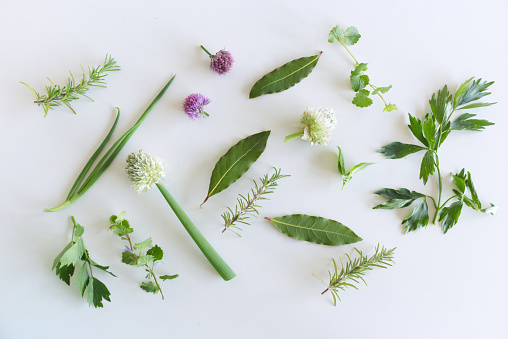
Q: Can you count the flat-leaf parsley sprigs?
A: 2